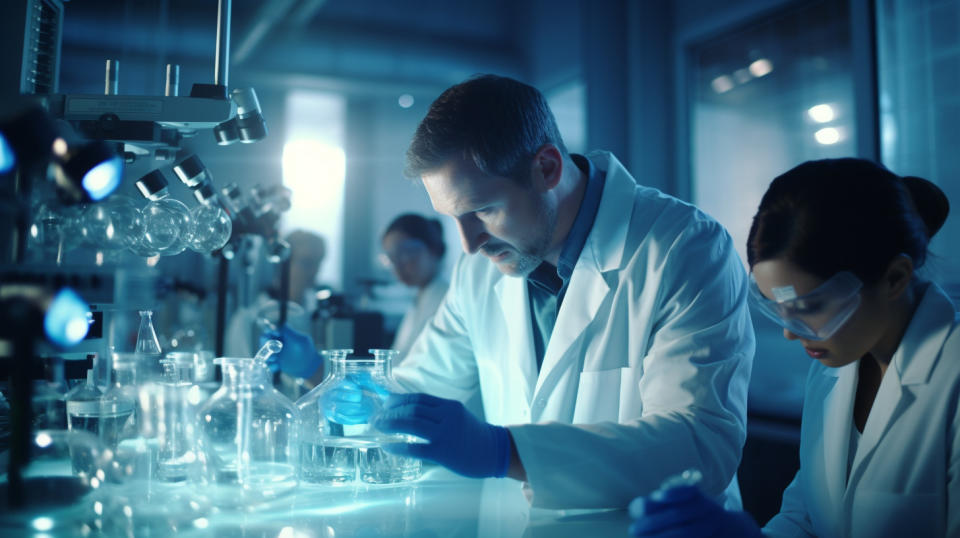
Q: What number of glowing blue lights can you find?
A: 3